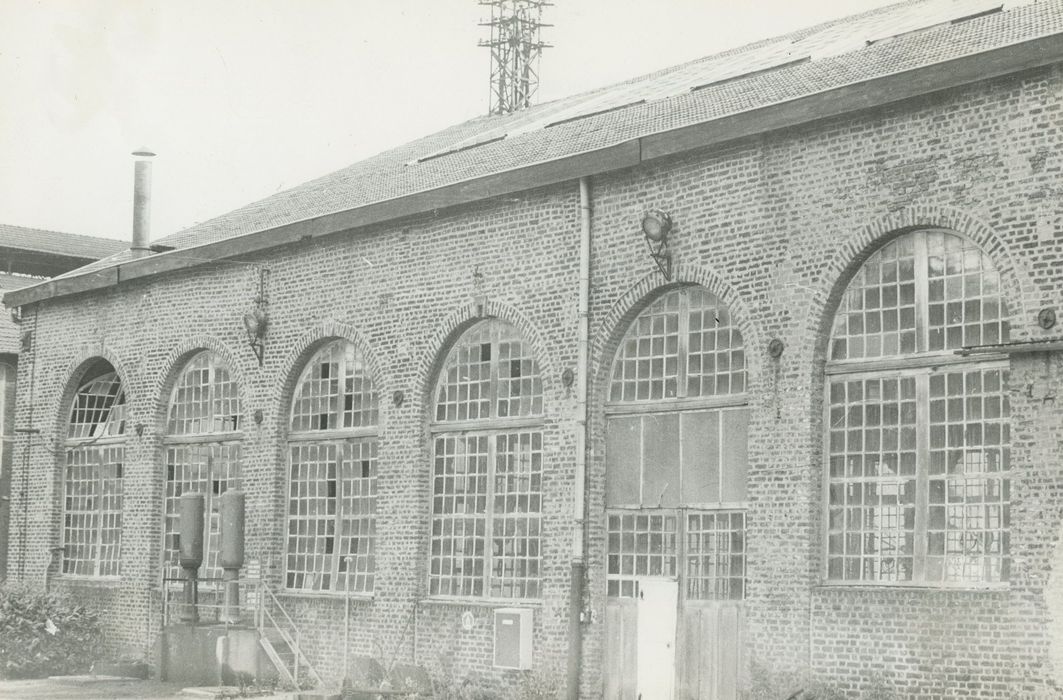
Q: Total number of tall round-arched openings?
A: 6